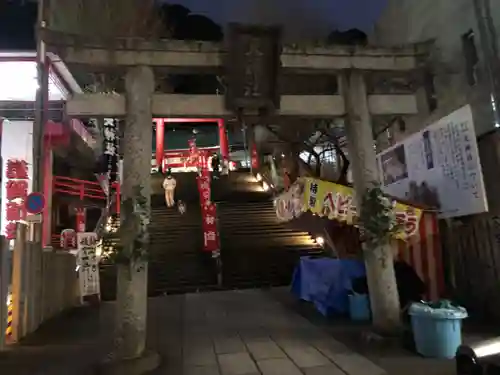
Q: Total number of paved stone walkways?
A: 1